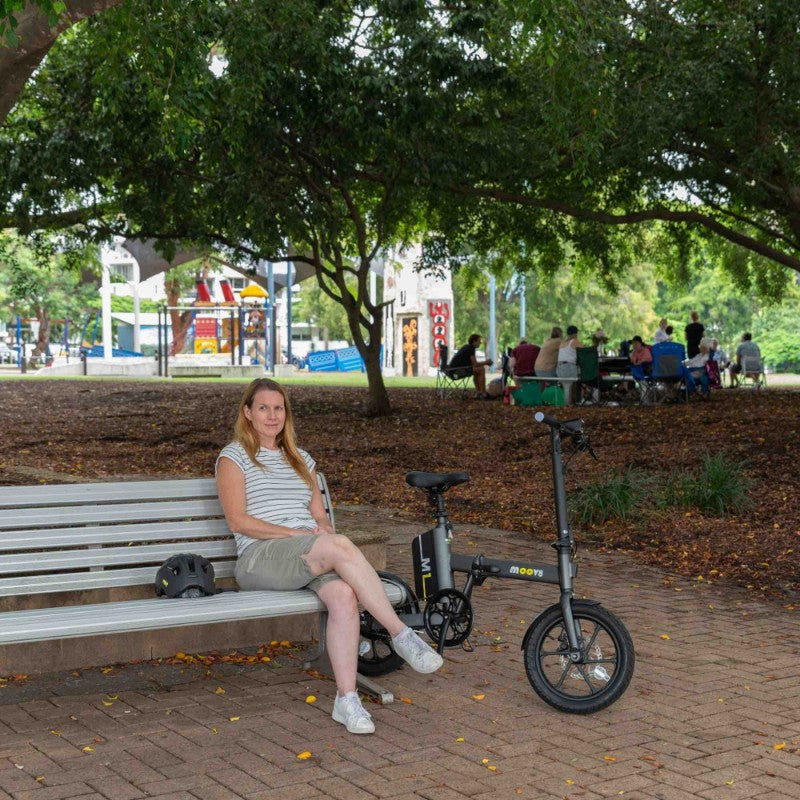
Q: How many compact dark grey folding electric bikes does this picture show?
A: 1